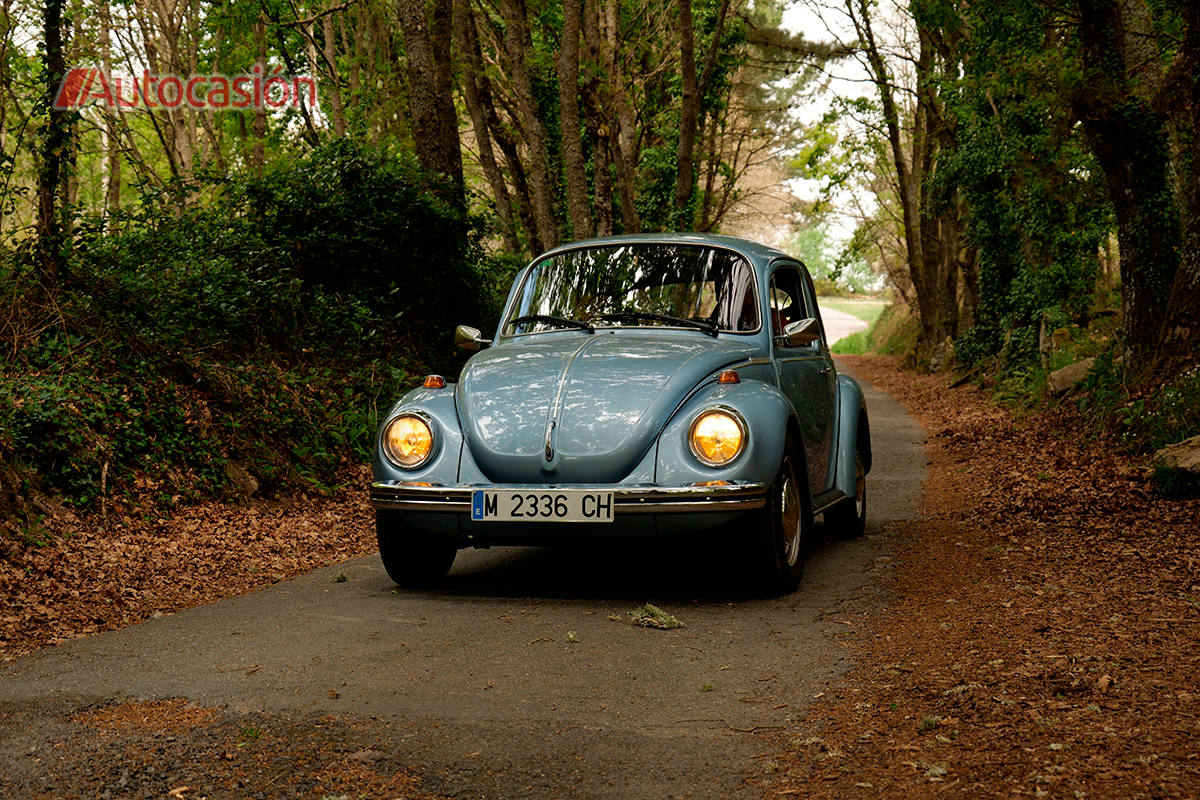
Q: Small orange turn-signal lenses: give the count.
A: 2